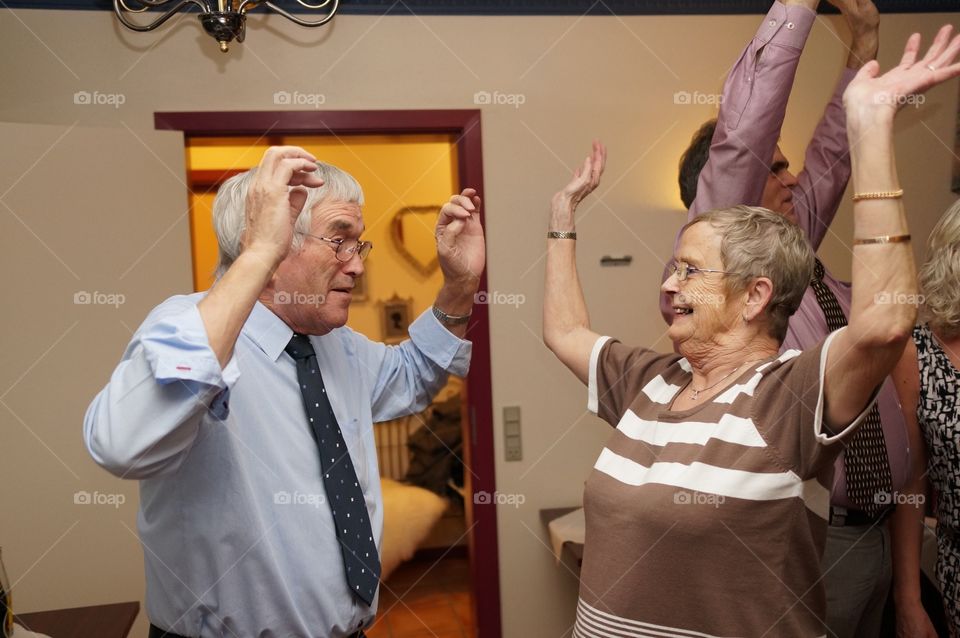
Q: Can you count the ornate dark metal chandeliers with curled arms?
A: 1